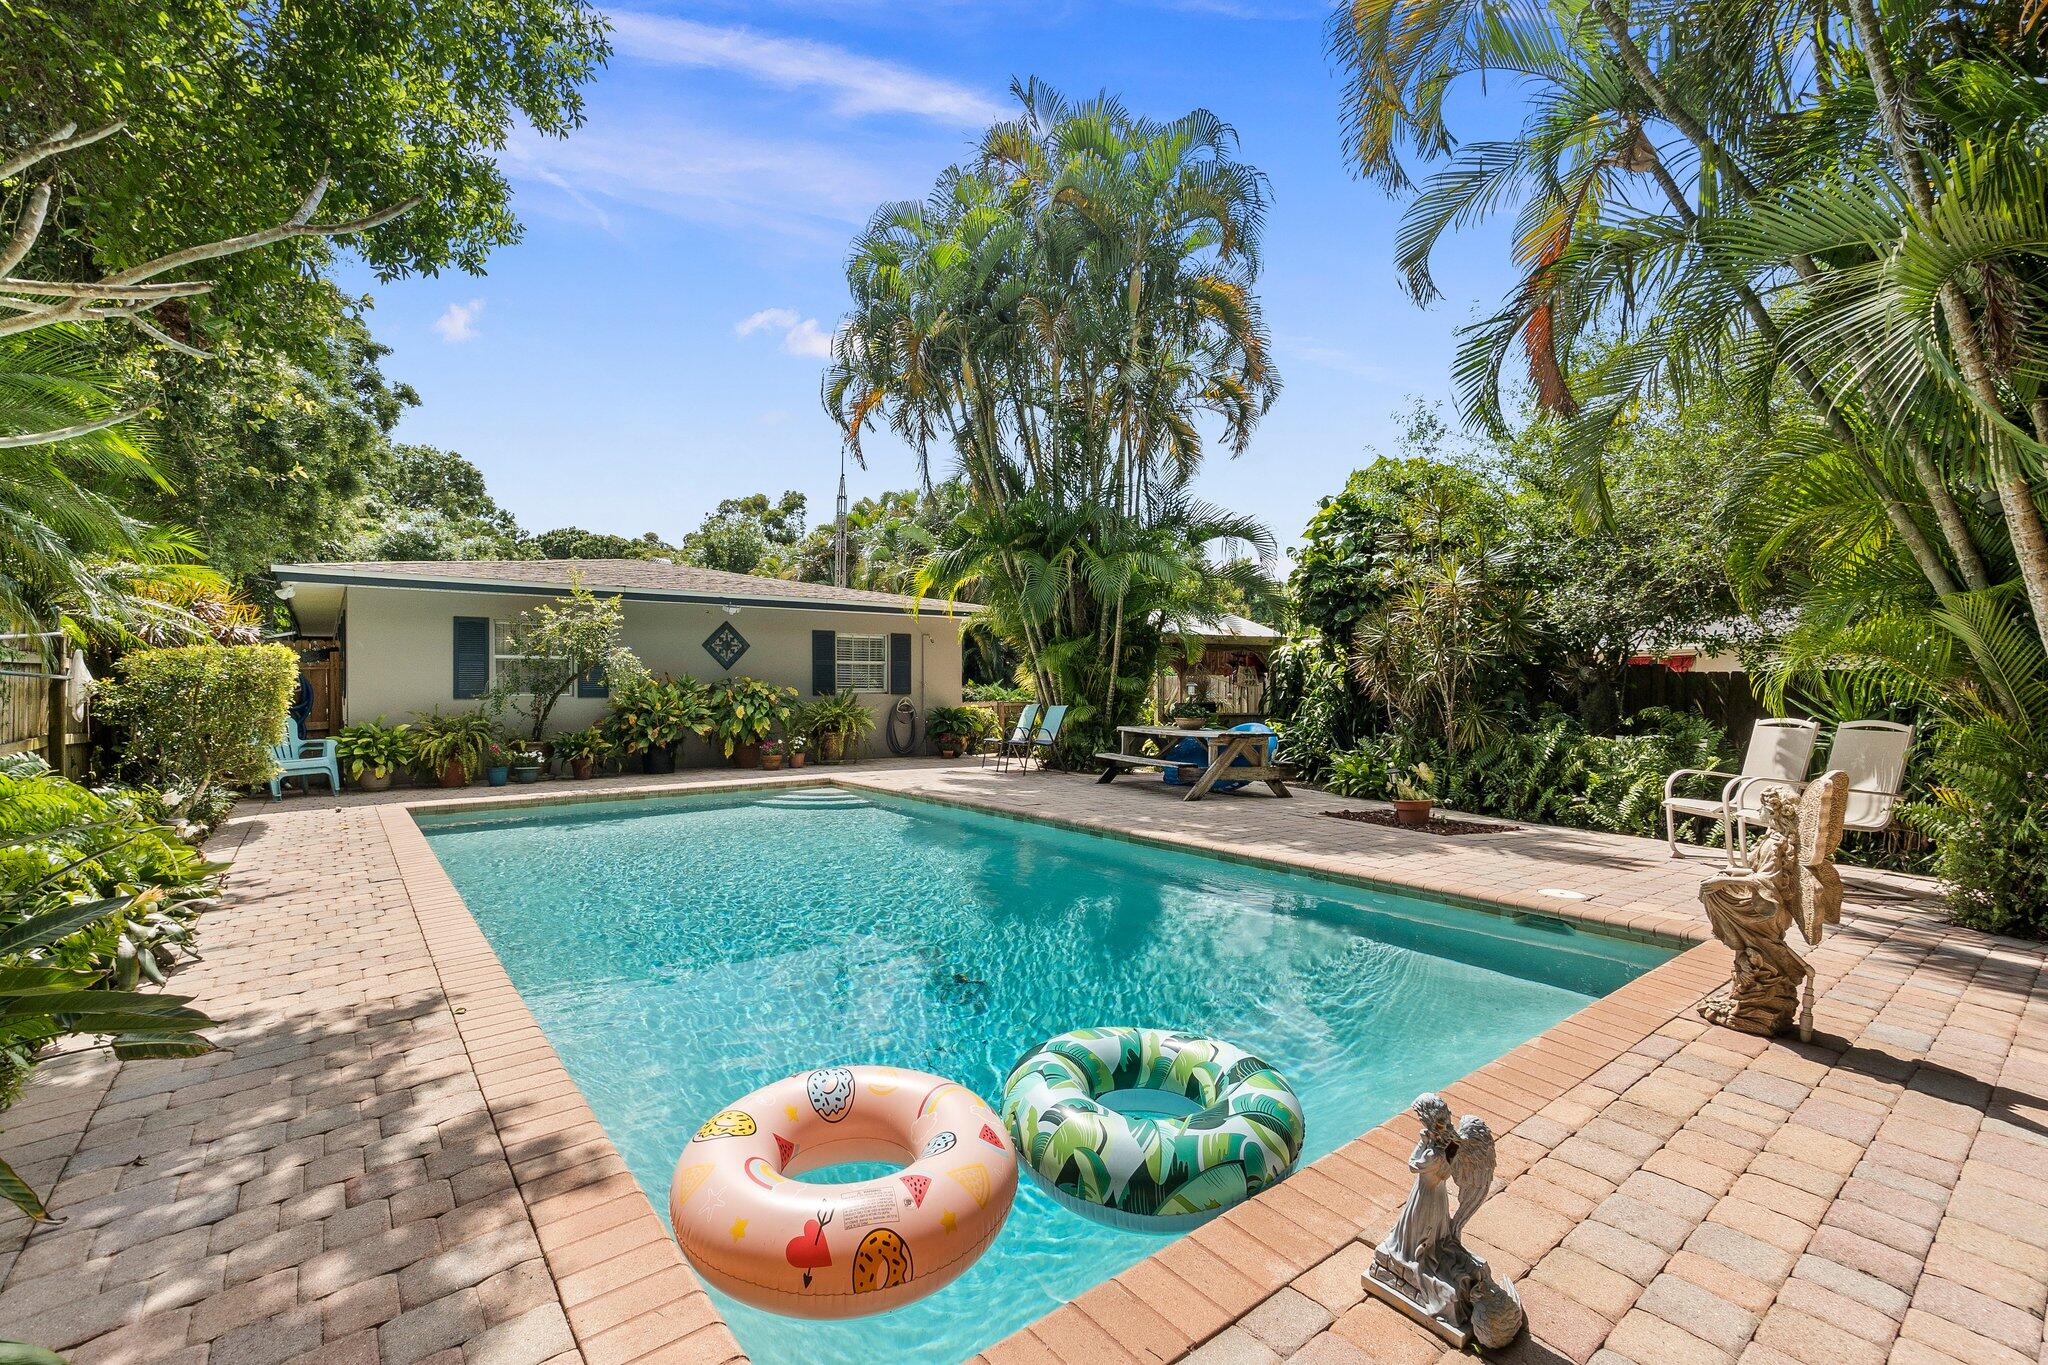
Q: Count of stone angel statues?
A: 2